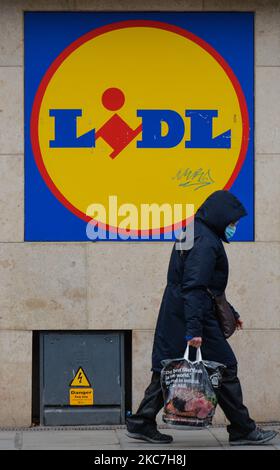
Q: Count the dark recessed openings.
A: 1